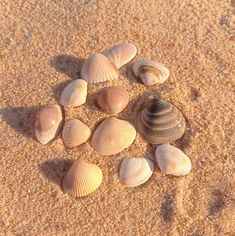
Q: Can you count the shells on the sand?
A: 12